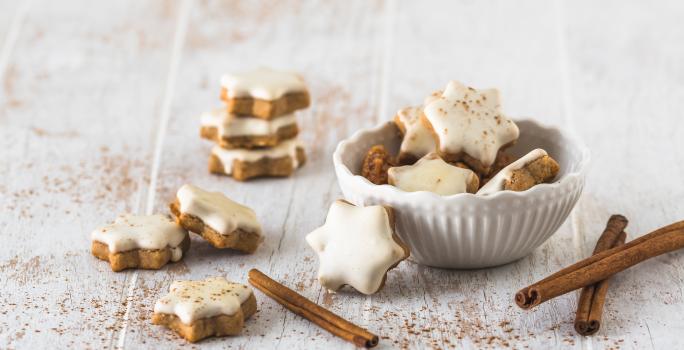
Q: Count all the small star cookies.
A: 11